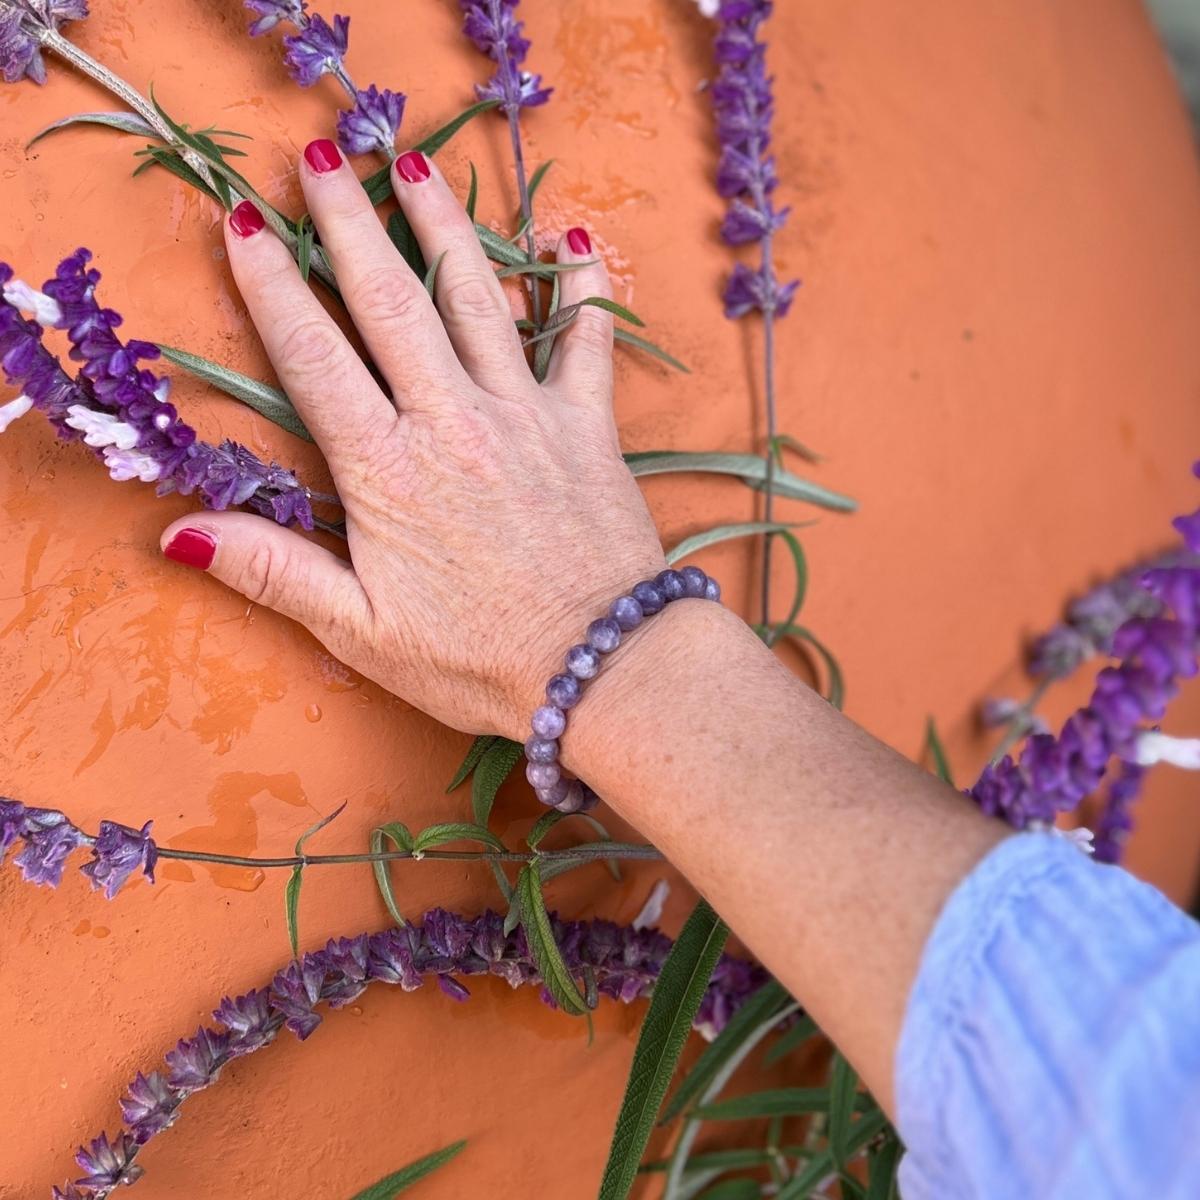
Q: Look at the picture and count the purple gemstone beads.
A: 14